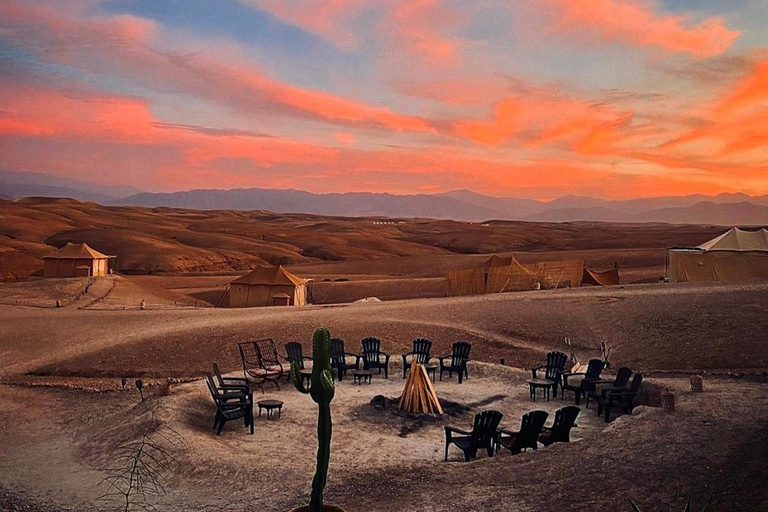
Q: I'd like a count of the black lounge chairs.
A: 14